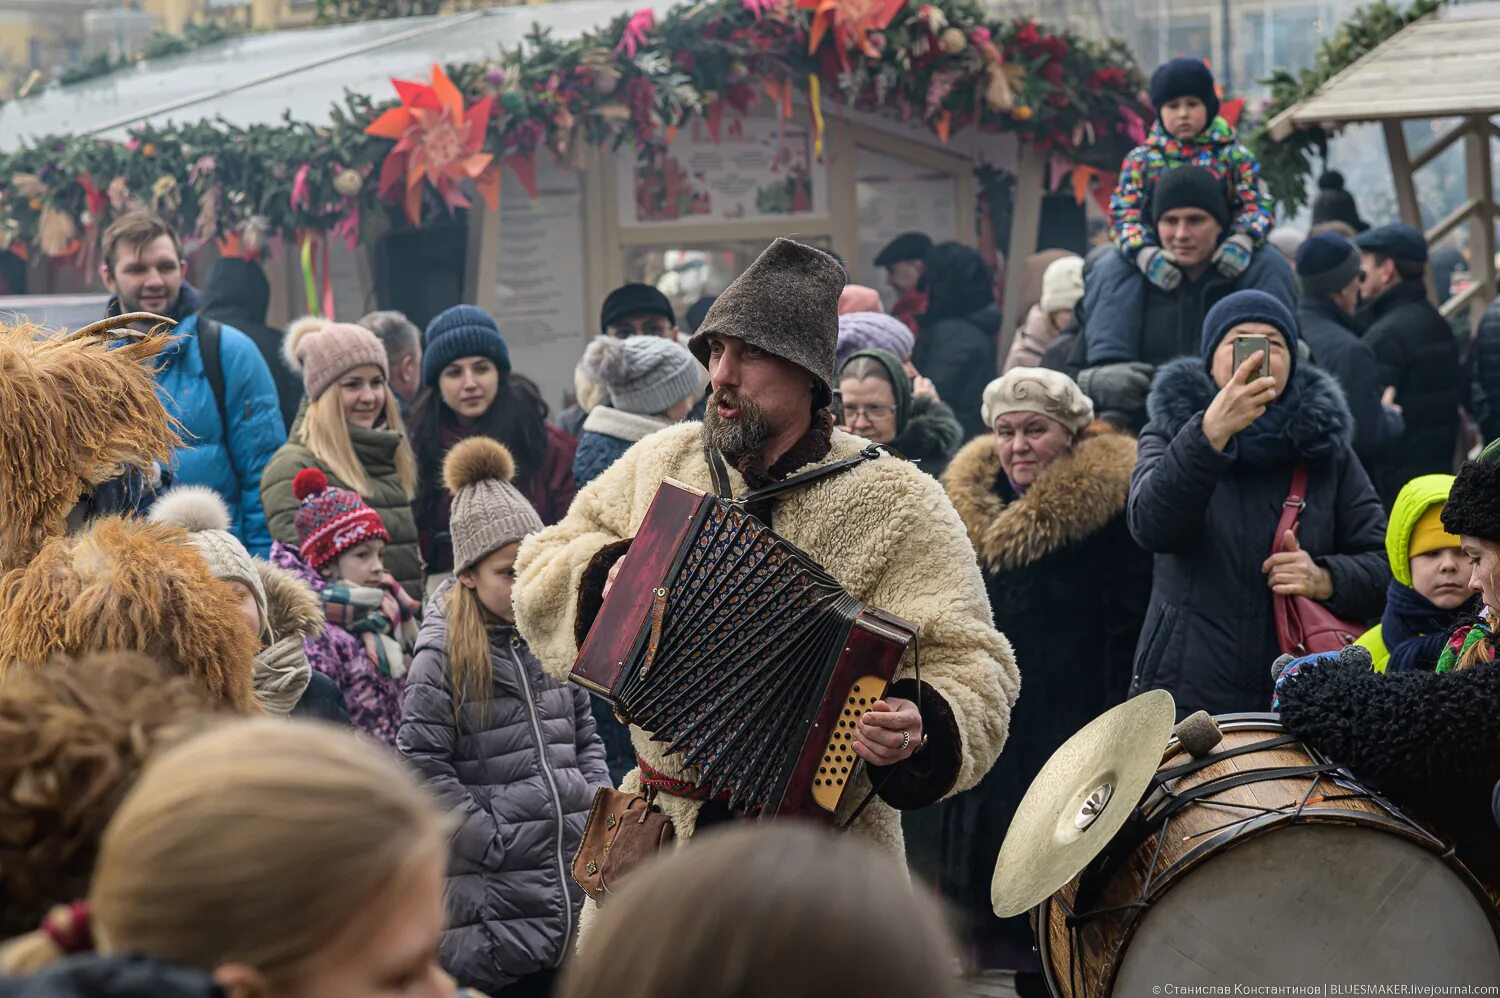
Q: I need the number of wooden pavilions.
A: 2